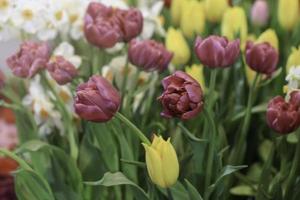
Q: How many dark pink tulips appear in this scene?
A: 10